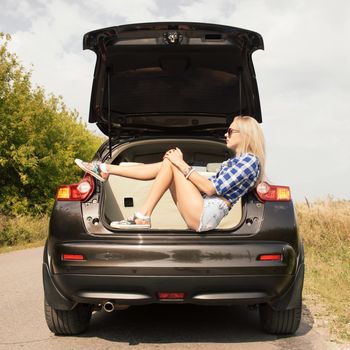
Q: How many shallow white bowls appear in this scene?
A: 0